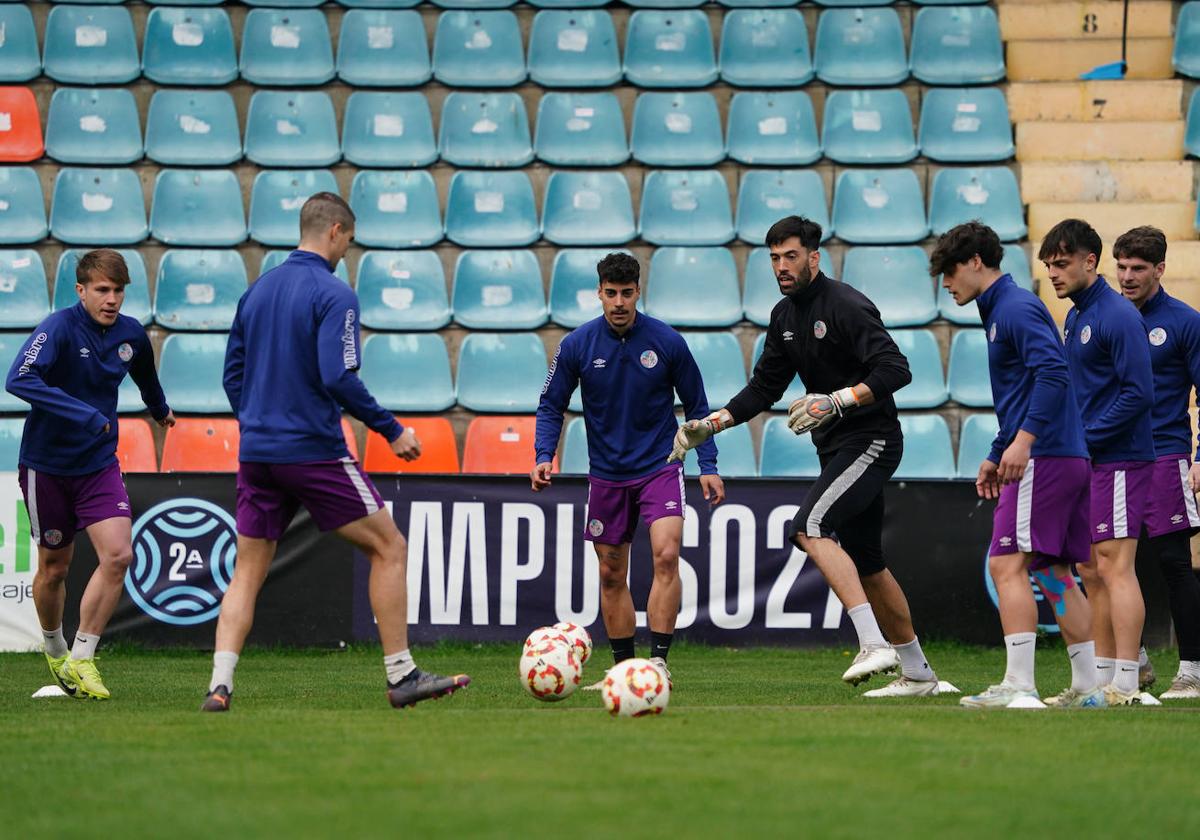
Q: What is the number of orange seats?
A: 6